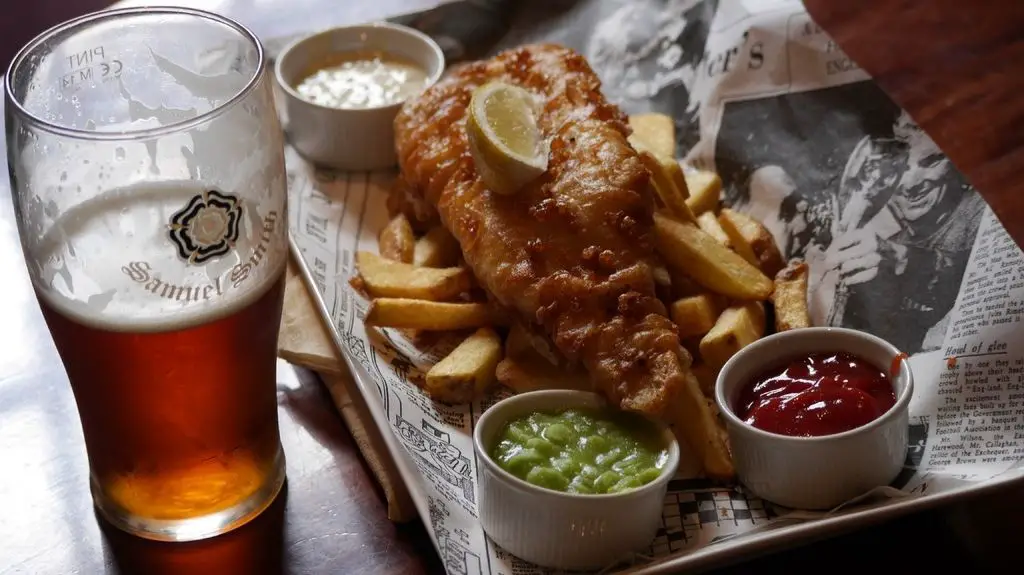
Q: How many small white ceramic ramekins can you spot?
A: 3